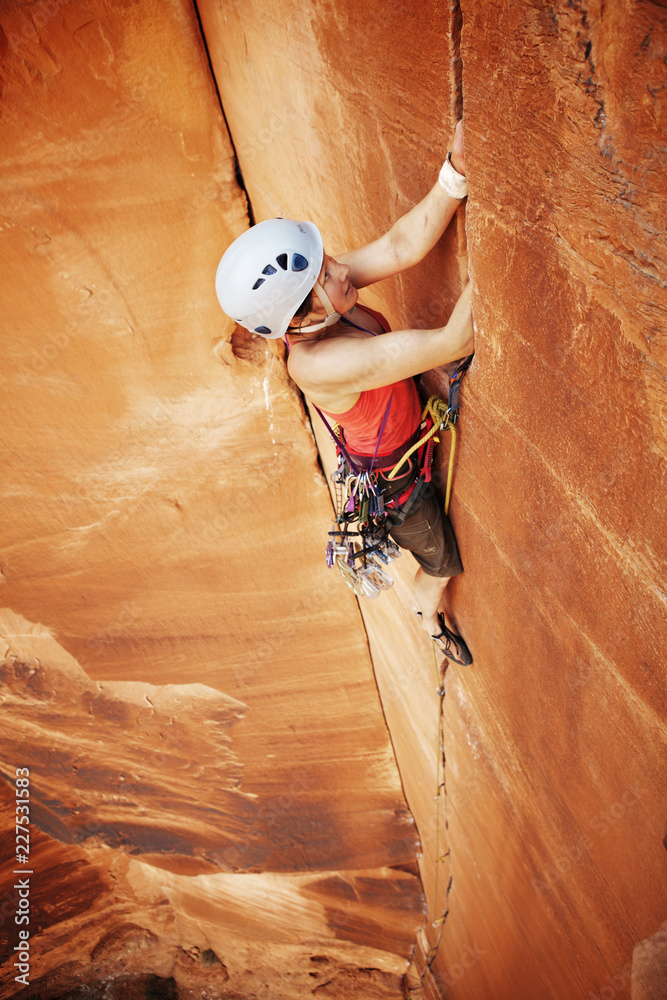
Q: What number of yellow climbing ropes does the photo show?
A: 1